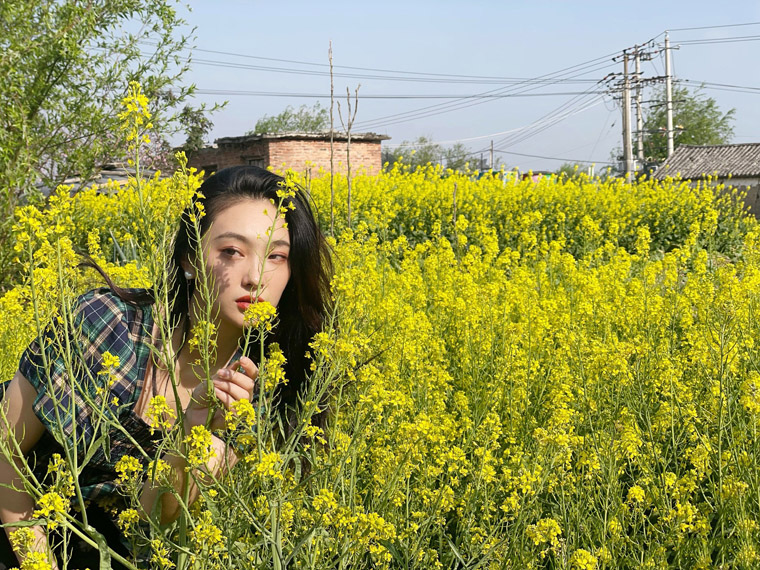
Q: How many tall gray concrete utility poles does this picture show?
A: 3